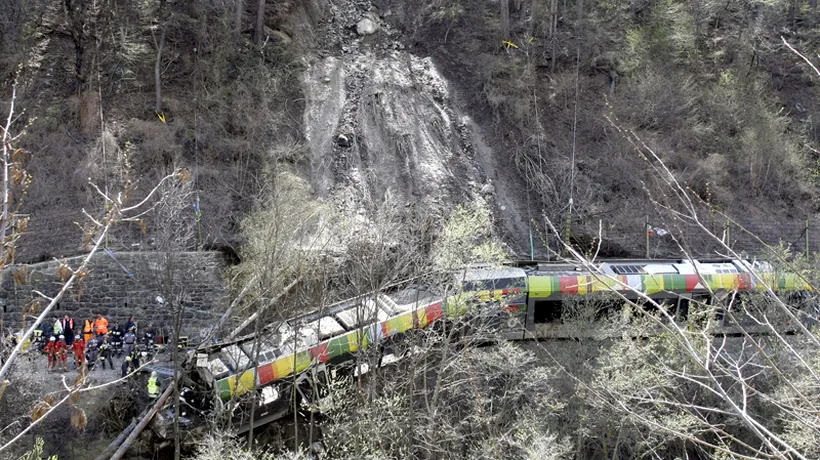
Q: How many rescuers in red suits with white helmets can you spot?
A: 3